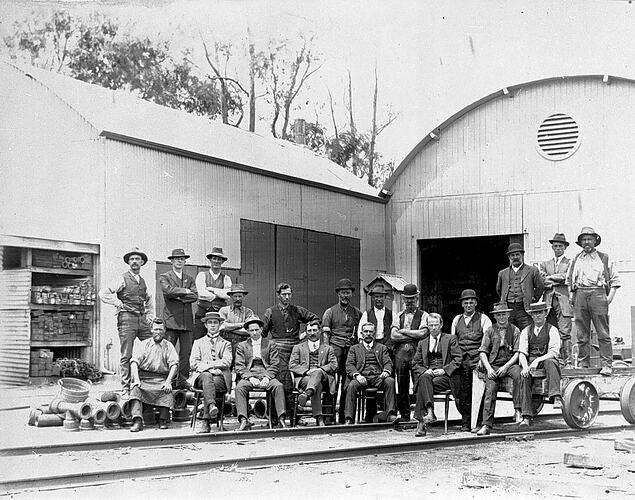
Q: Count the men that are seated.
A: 8